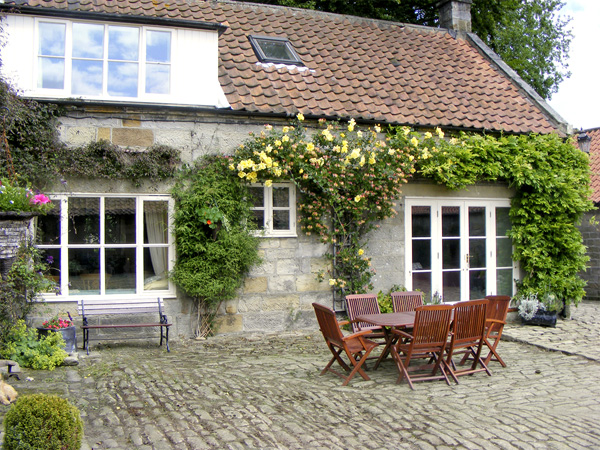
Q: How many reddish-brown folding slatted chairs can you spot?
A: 6